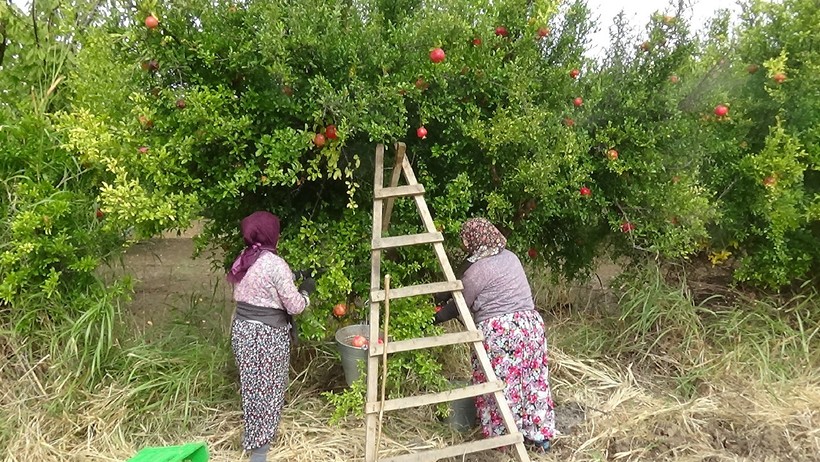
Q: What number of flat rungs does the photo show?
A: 6